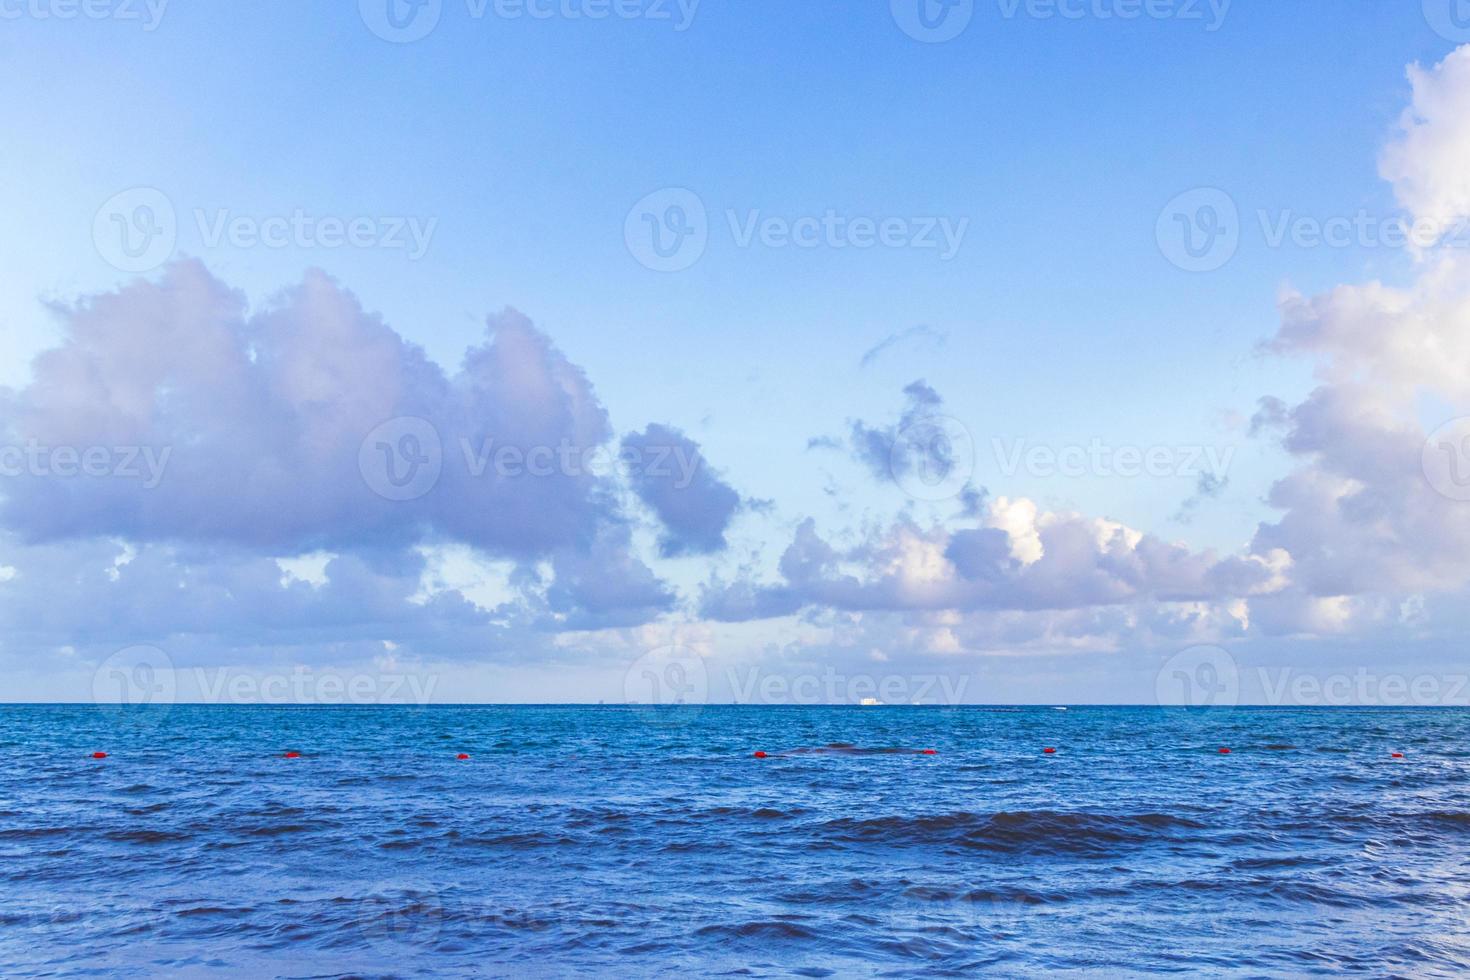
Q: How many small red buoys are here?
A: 8